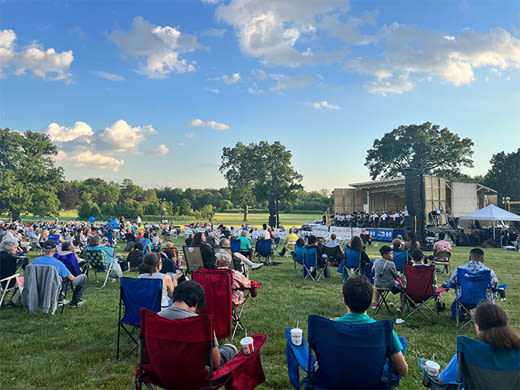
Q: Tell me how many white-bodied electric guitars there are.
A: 0